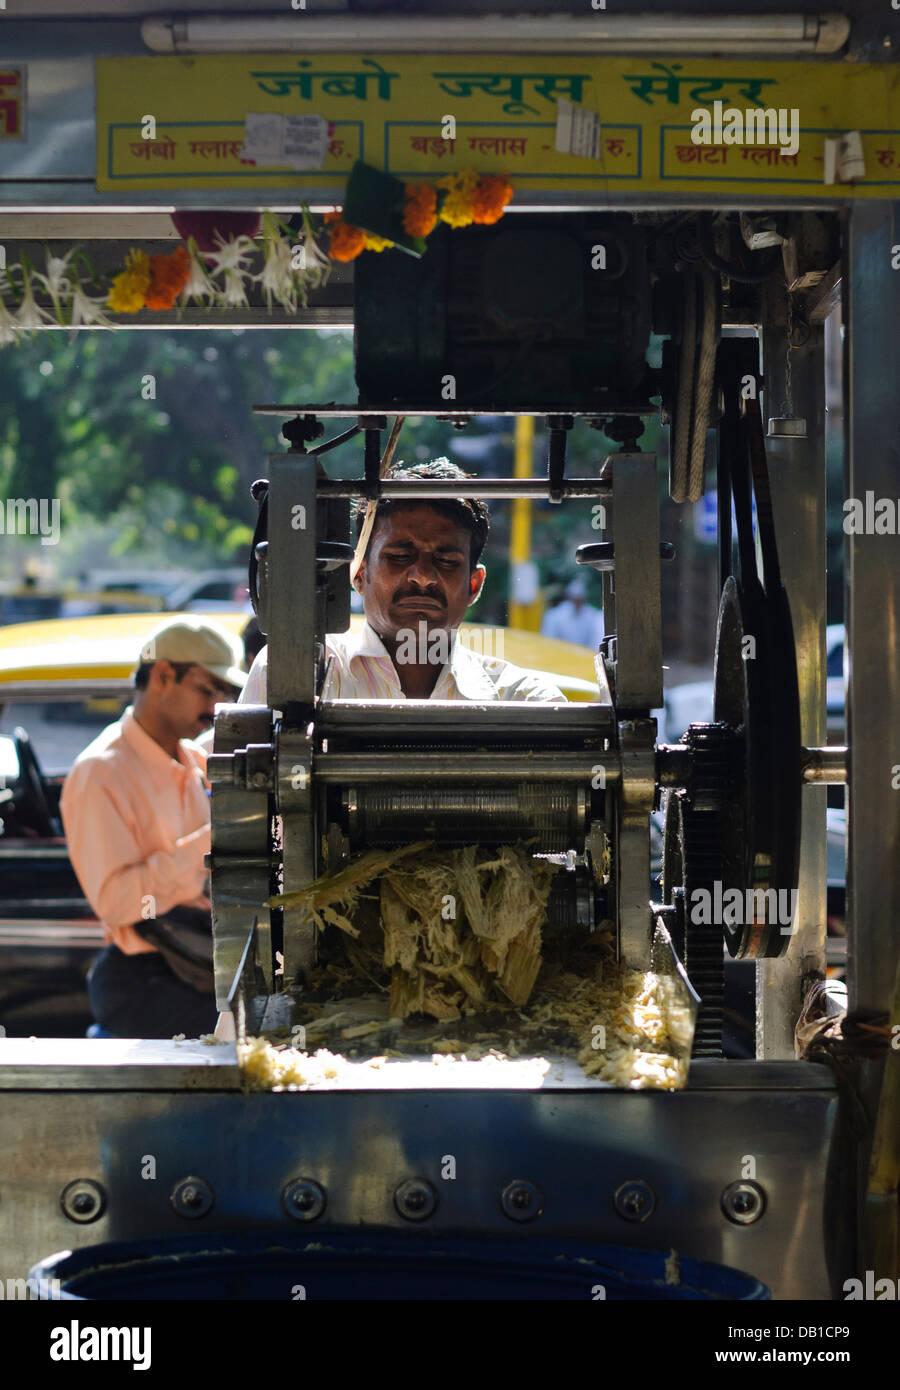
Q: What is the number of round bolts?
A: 7